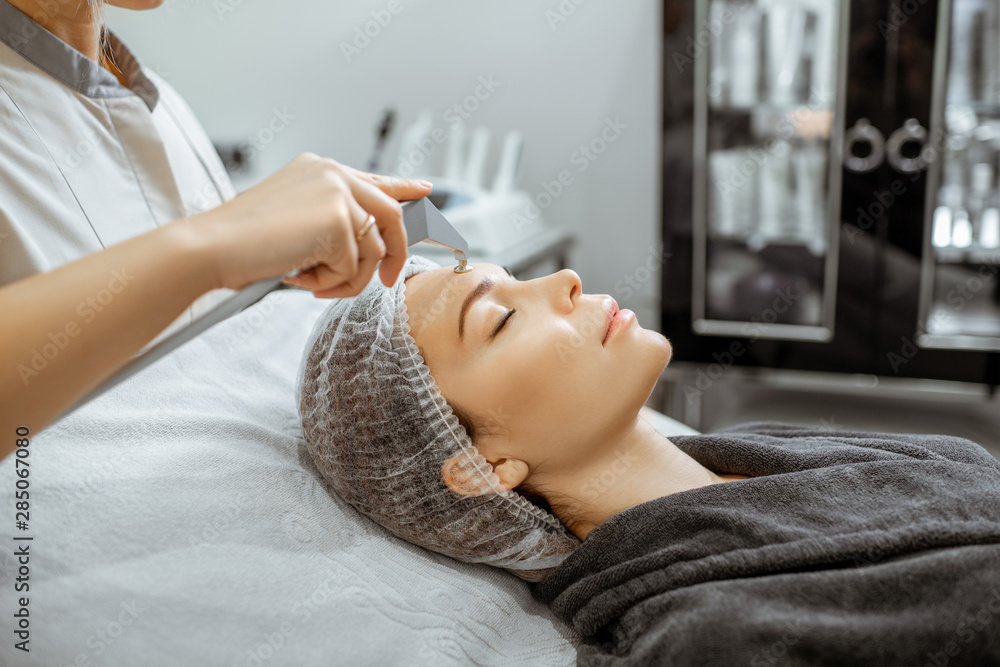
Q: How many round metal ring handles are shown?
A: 2